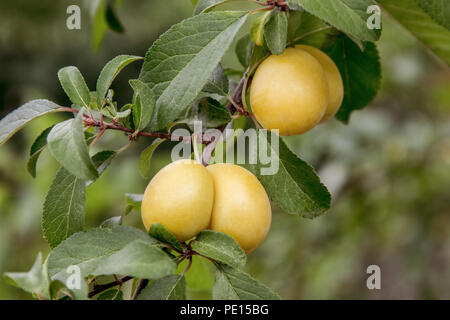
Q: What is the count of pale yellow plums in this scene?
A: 4